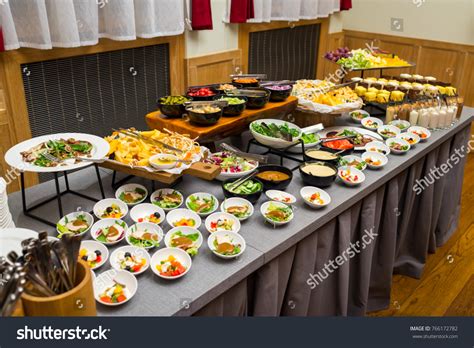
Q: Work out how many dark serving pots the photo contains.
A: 13